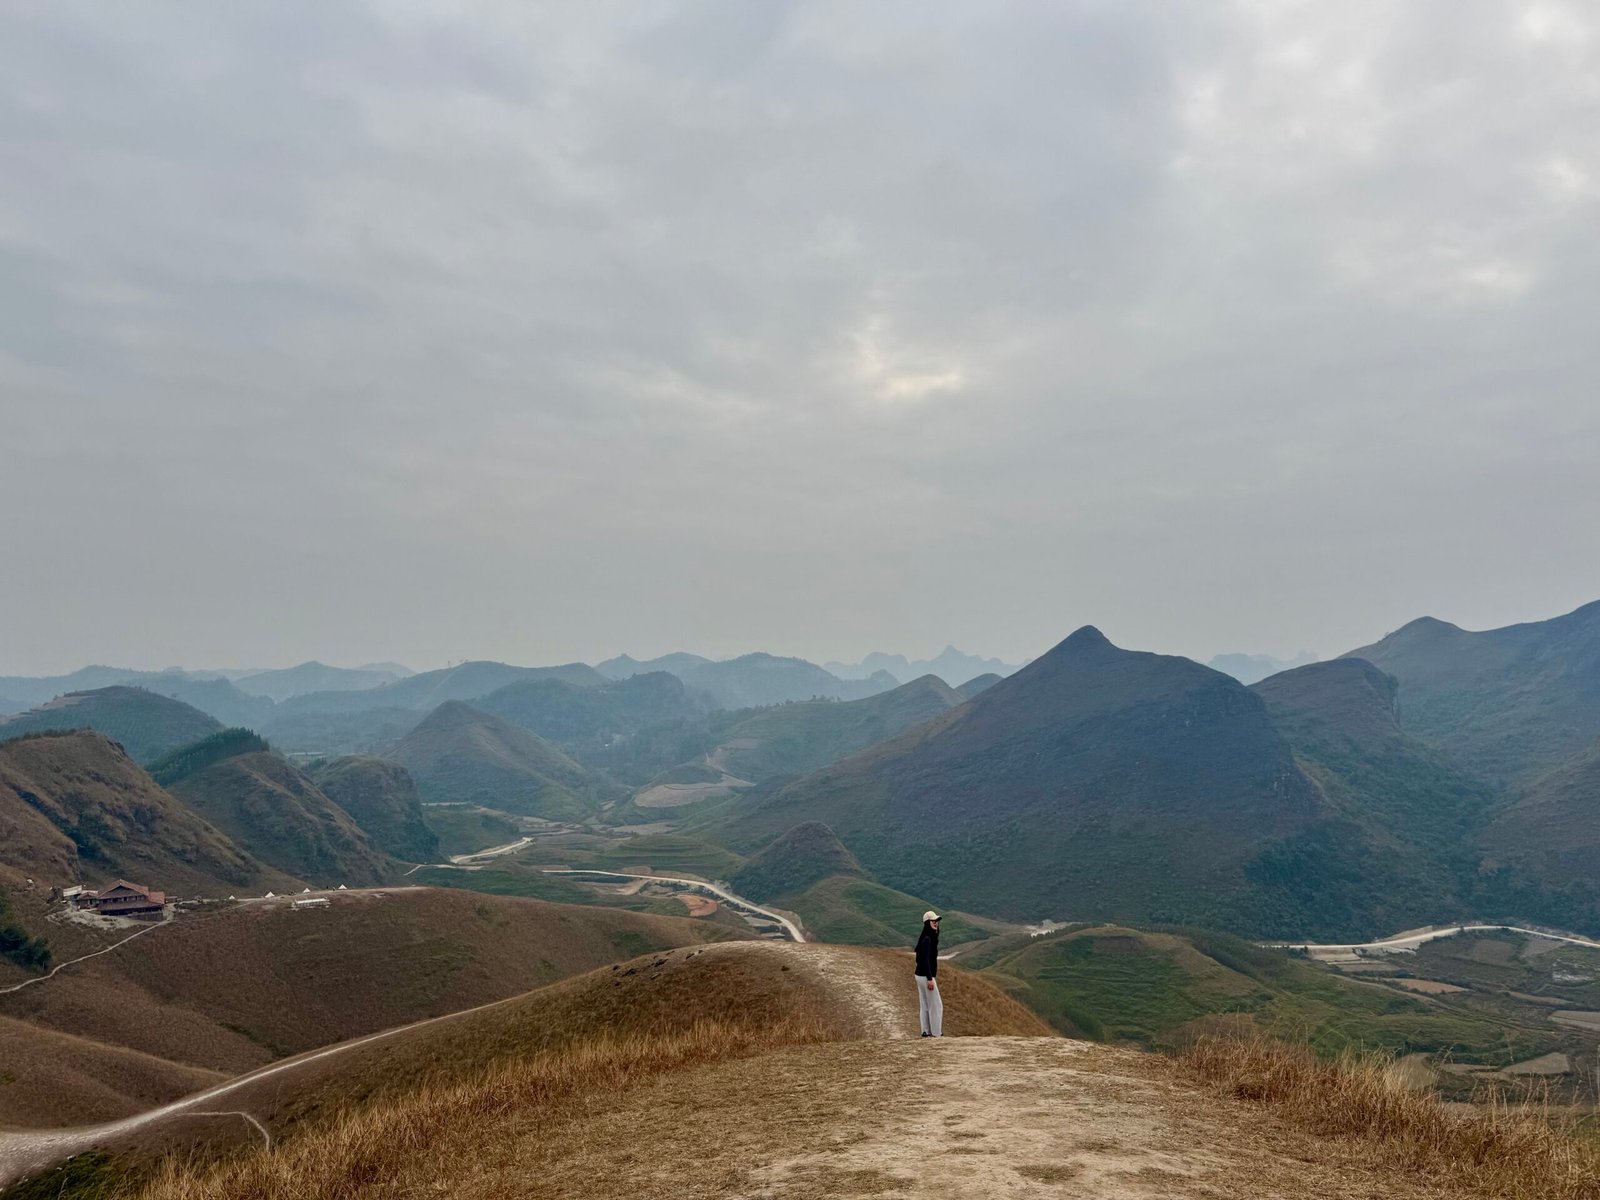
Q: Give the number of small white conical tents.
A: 4